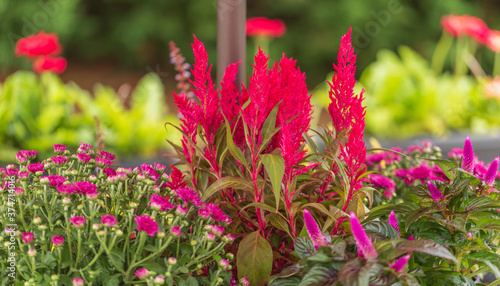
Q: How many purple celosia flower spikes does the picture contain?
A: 7